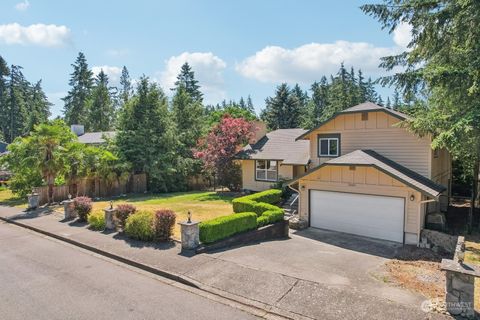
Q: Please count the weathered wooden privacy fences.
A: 1